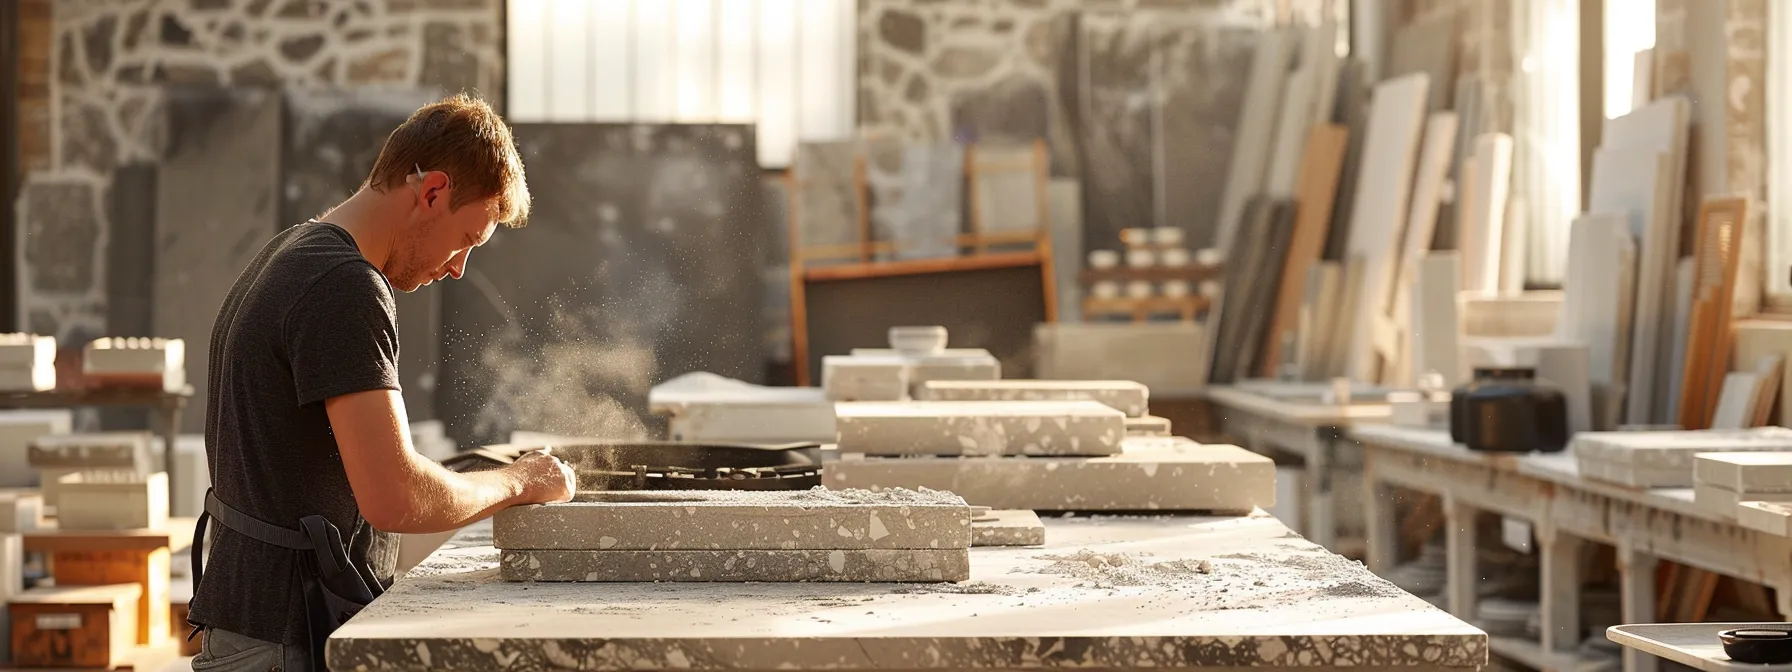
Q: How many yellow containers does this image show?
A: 0